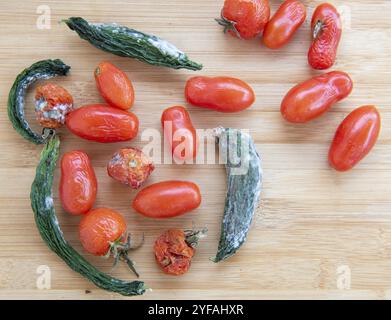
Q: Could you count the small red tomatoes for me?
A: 15